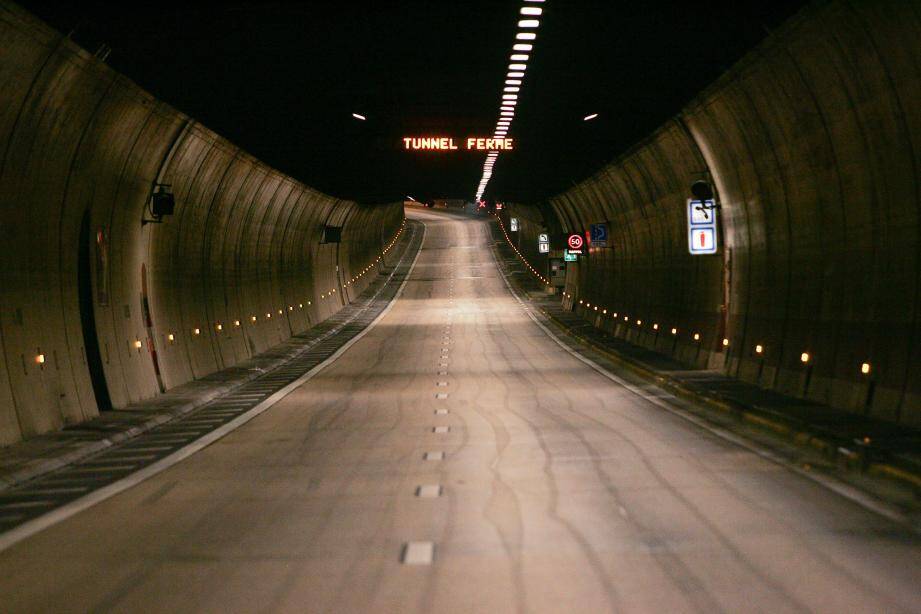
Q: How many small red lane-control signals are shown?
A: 2